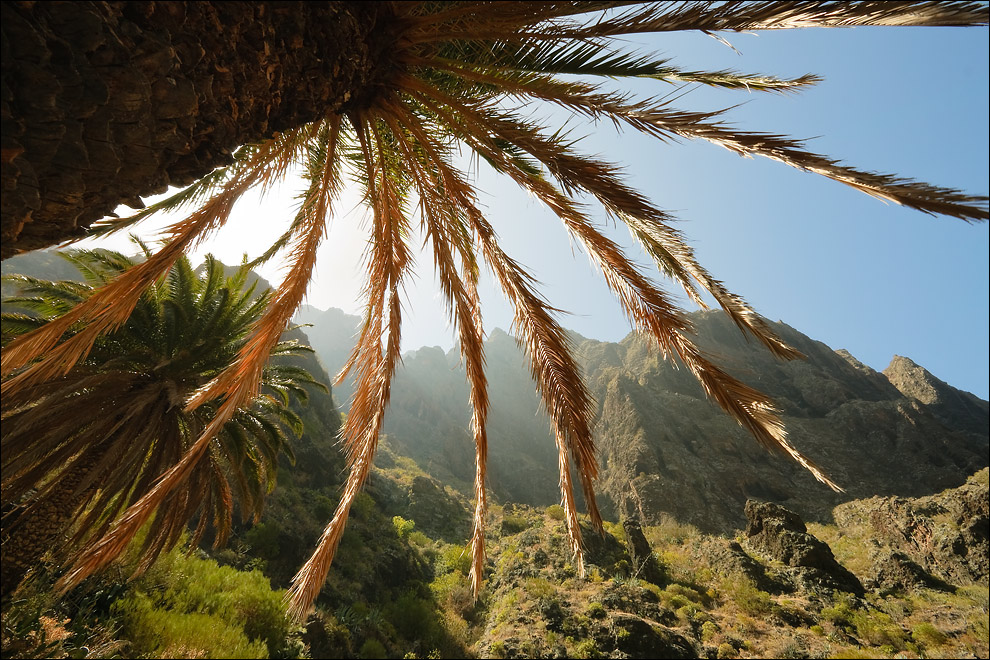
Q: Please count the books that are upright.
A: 0